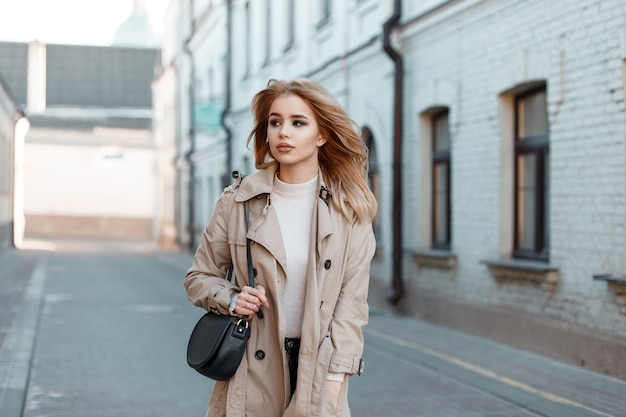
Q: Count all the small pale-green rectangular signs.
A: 1